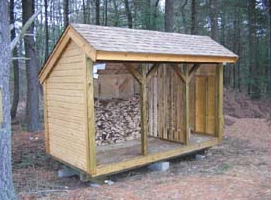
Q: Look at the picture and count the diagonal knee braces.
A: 4